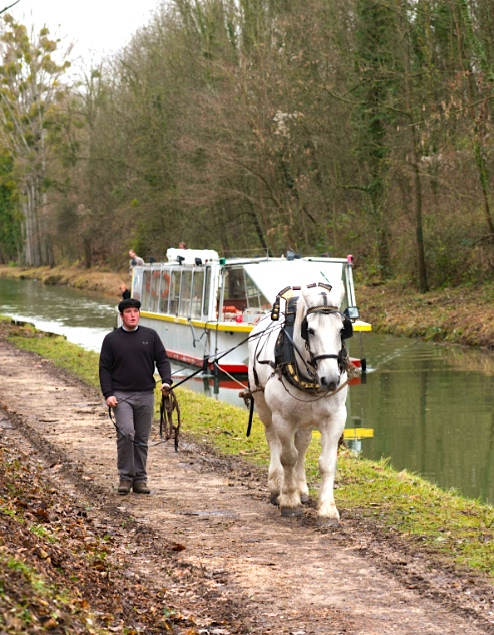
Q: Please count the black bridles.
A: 1